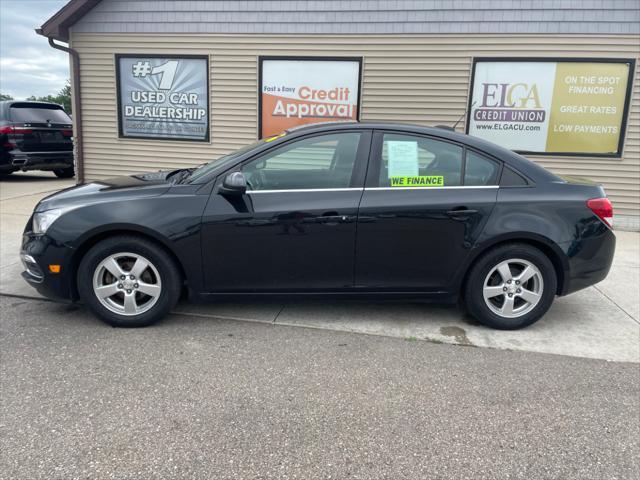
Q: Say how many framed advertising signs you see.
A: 3